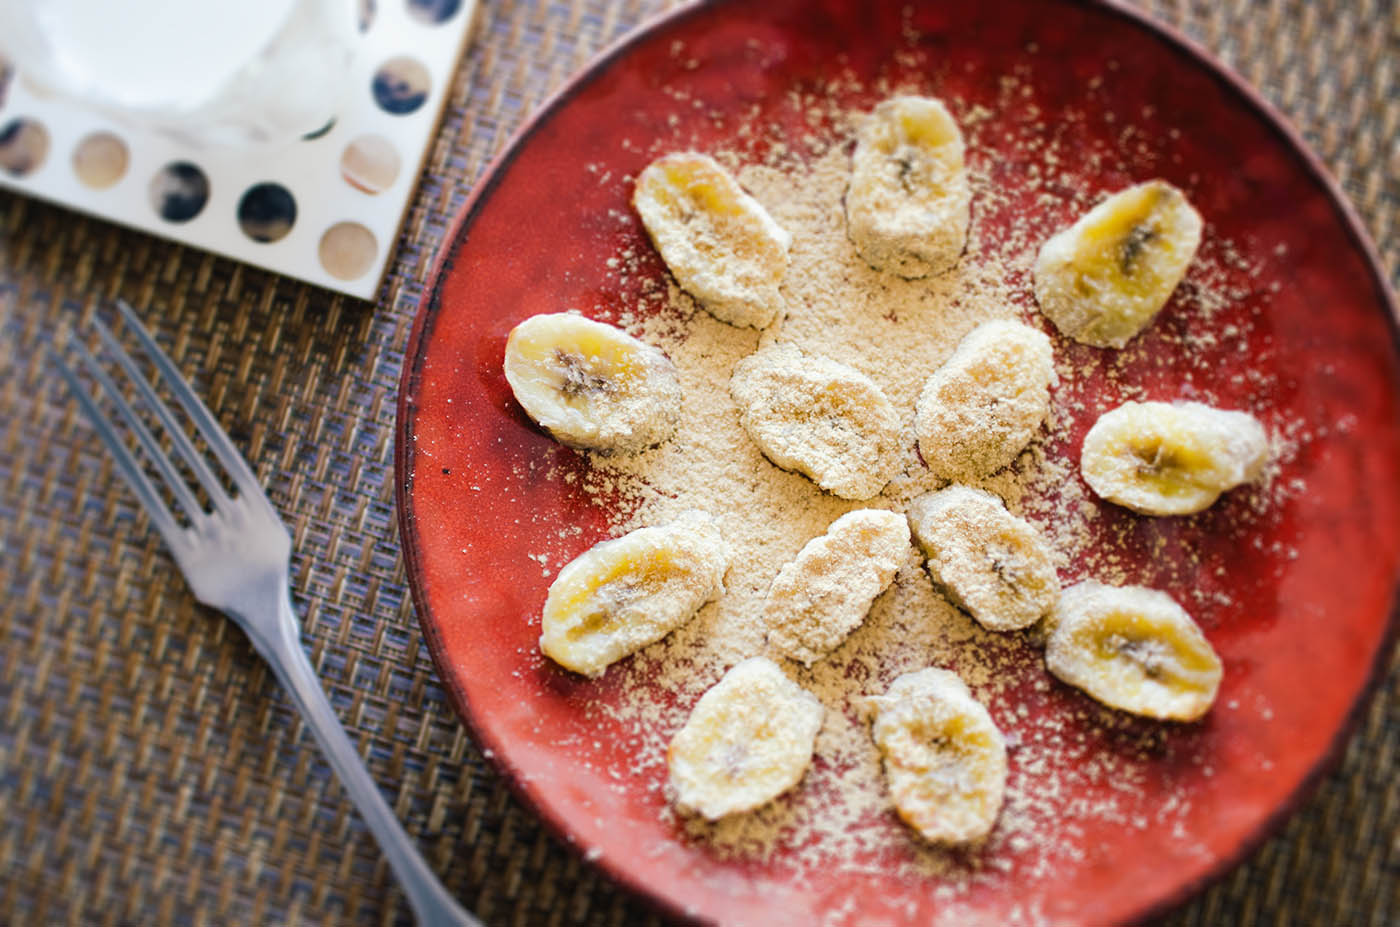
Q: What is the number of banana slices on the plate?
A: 13